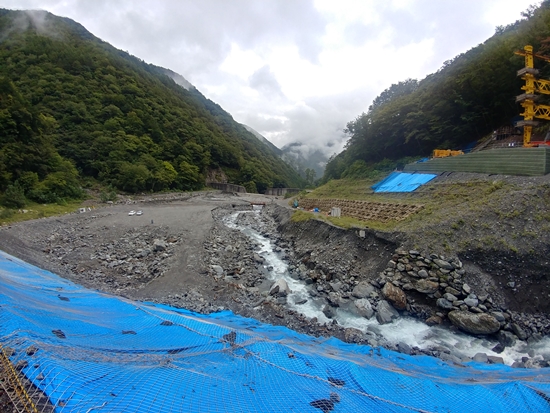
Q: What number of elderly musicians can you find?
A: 0